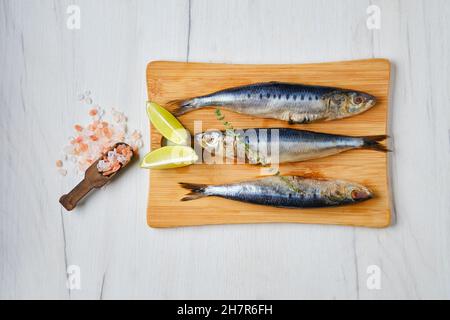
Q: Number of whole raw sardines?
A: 3